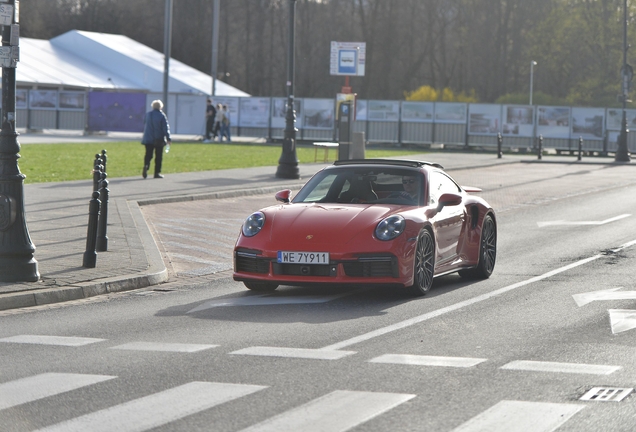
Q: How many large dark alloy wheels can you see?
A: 2